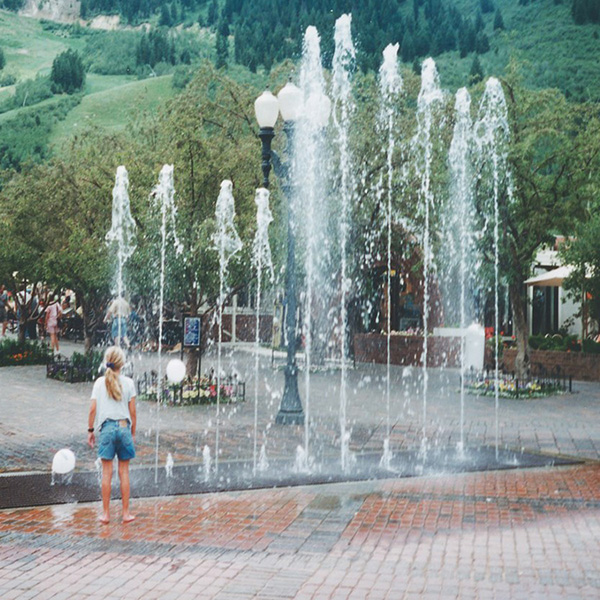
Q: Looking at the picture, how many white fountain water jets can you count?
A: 10